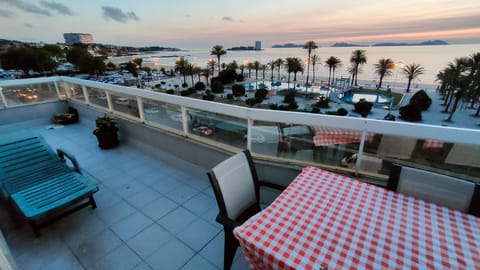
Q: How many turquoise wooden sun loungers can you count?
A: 1